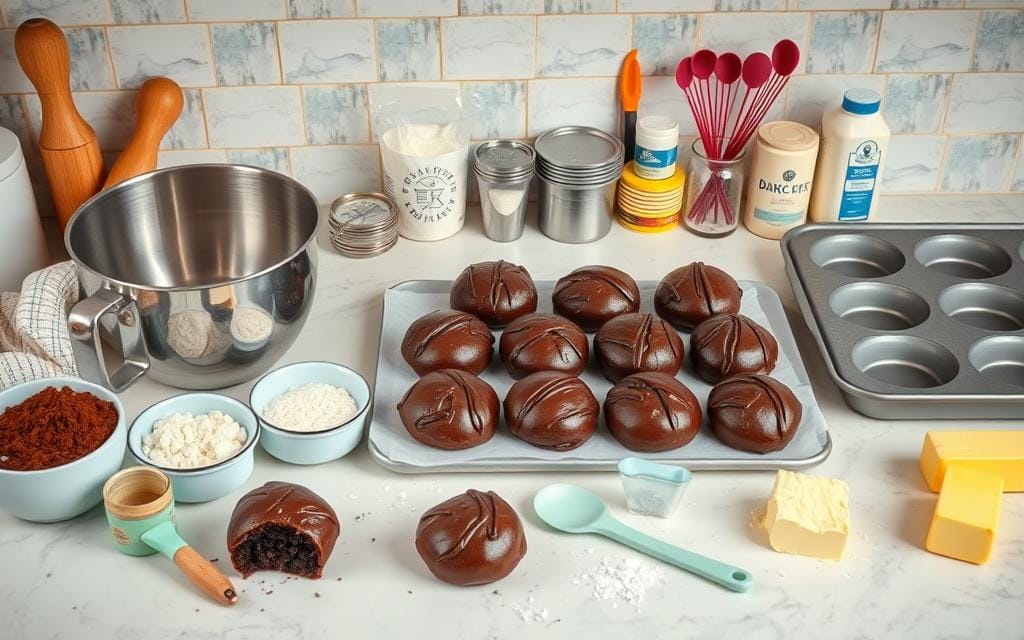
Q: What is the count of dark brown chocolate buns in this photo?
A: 13